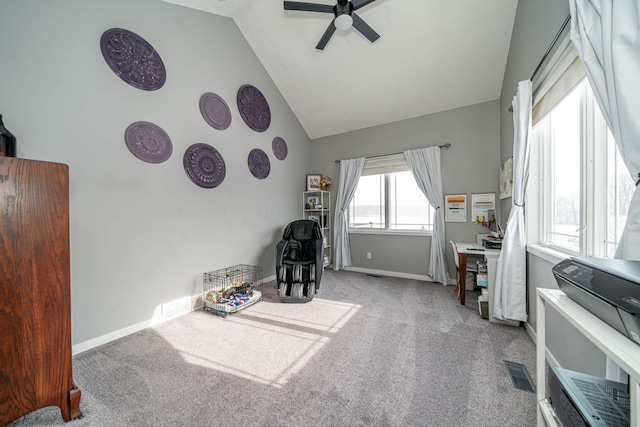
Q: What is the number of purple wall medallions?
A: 7